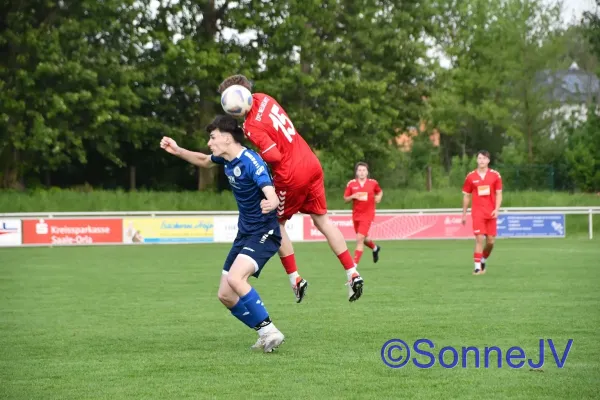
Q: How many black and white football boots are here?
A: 2